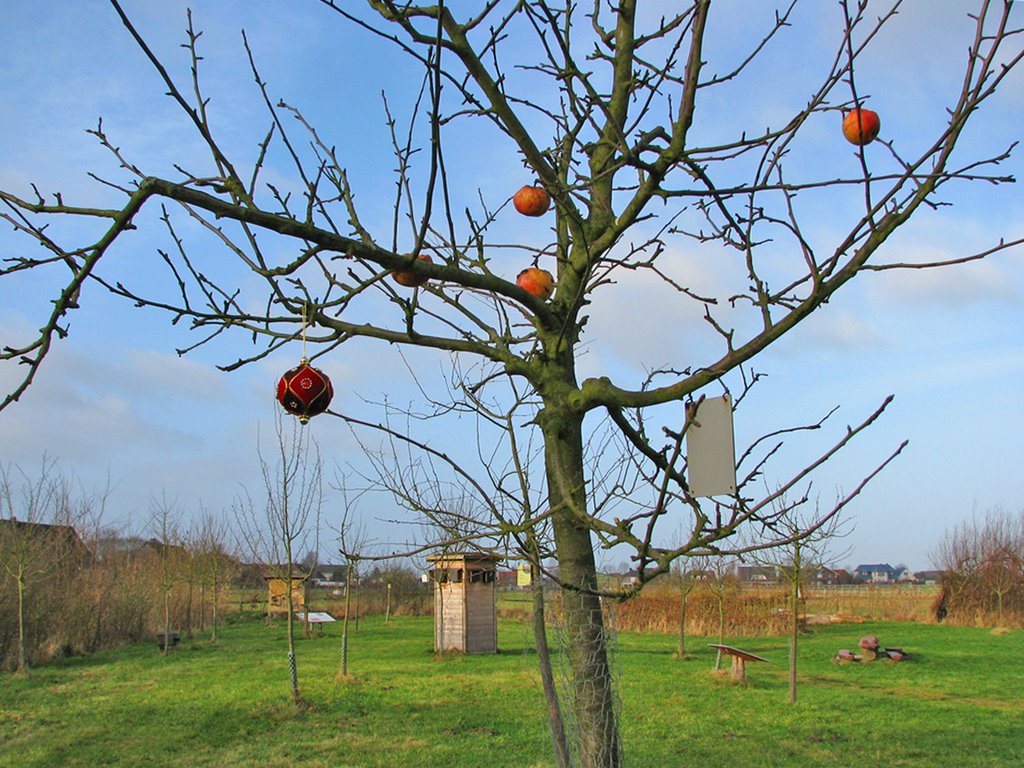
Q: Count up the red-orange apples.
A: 4